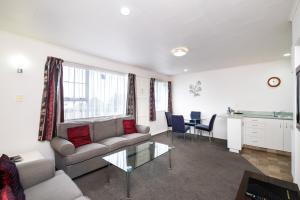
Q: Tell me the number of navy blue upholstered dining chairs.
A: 4